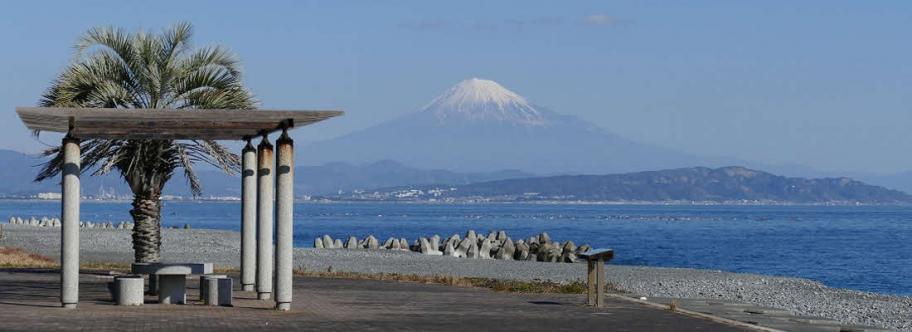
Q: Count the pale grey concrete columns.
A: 4